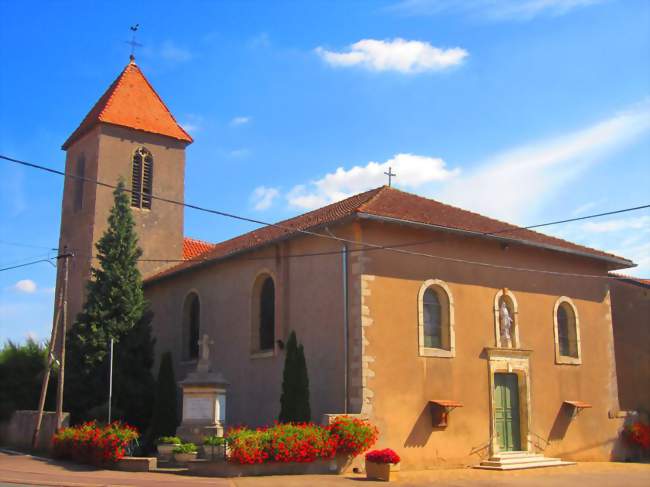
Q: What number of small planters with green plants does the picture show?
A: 3